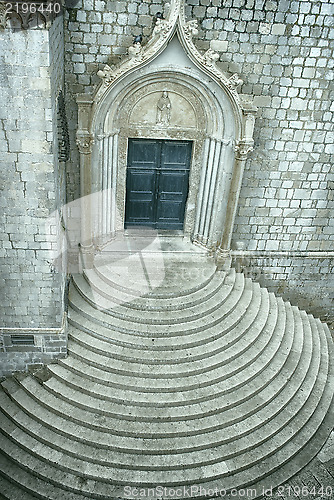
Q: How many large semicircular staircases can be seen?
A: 1